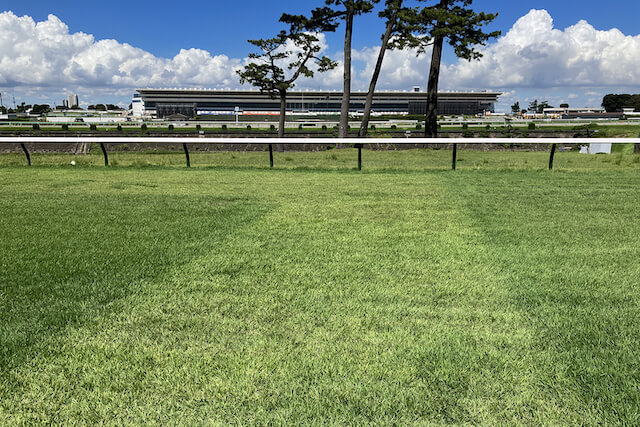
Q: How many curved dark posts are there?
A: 7